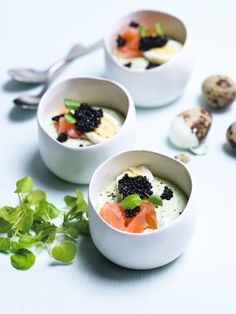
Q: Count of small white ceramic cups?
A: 3